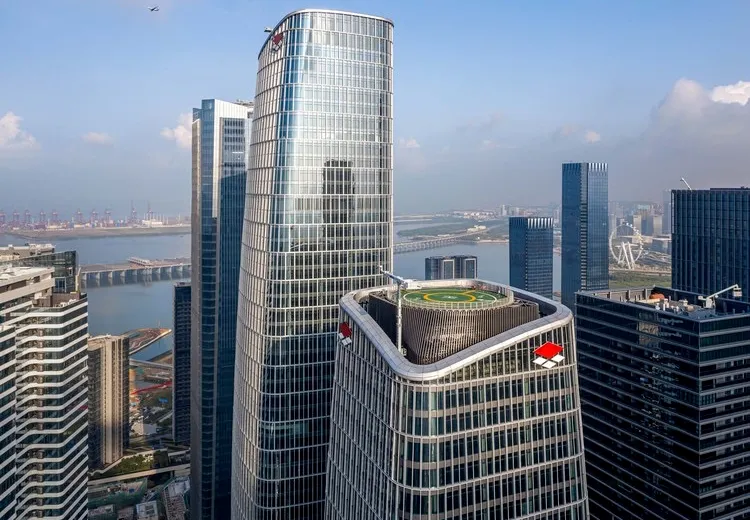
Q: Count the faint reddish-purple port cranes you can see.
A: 10